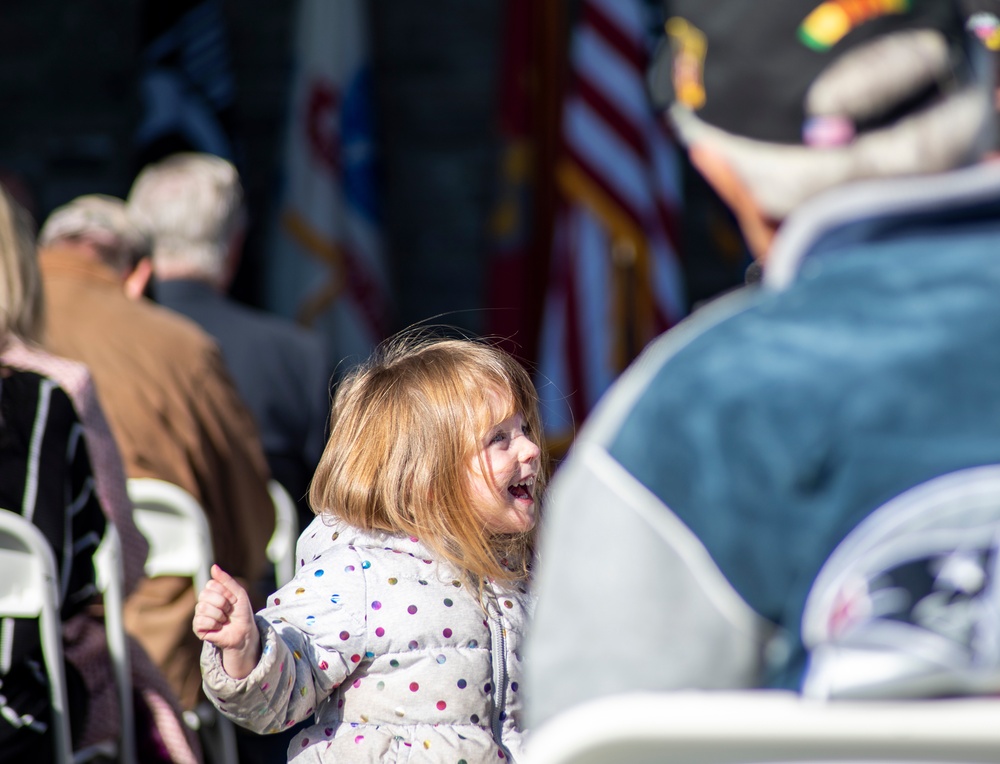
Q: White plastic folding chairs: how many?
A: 5